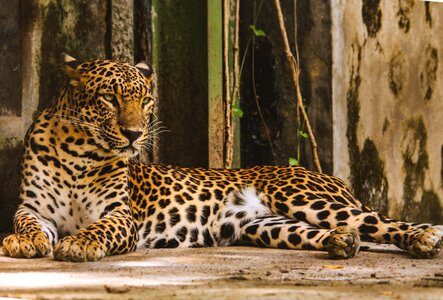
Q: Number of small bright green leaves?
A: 4